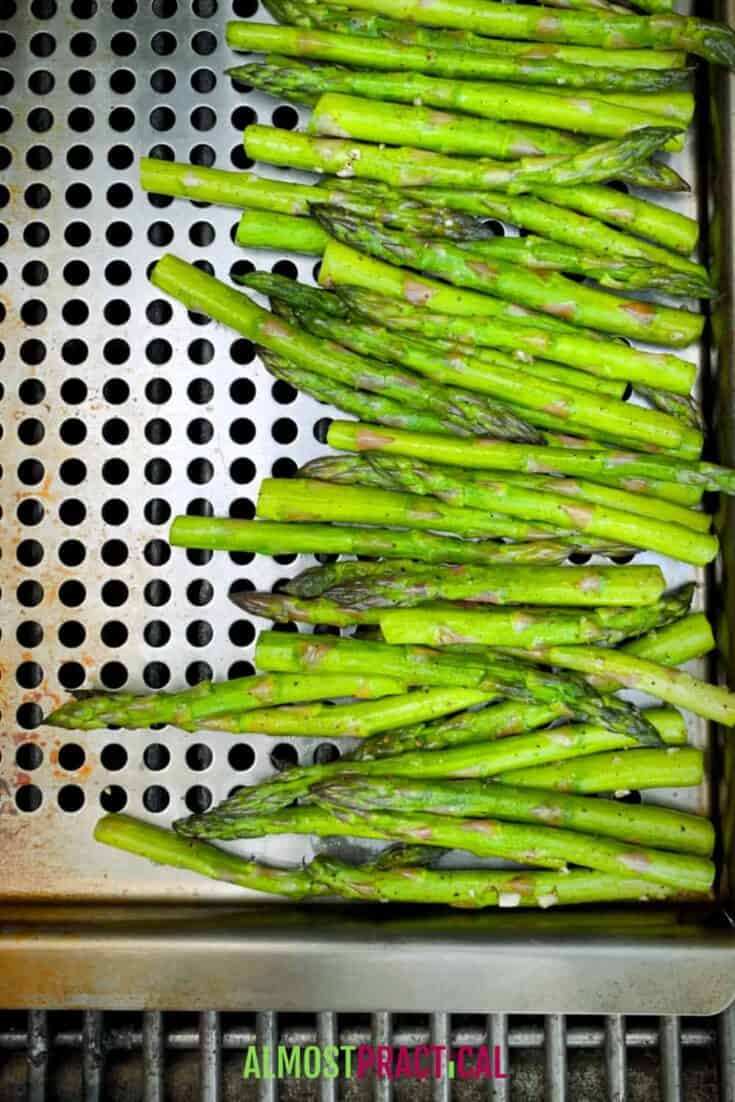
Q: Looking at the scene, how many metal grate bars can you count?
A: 13